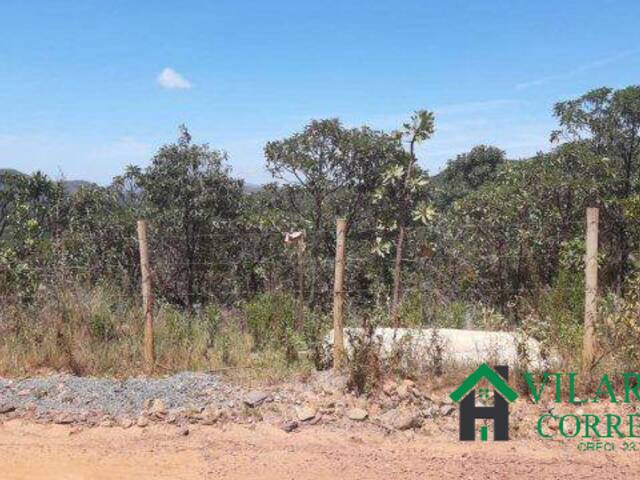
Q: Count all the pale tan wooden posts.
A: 3